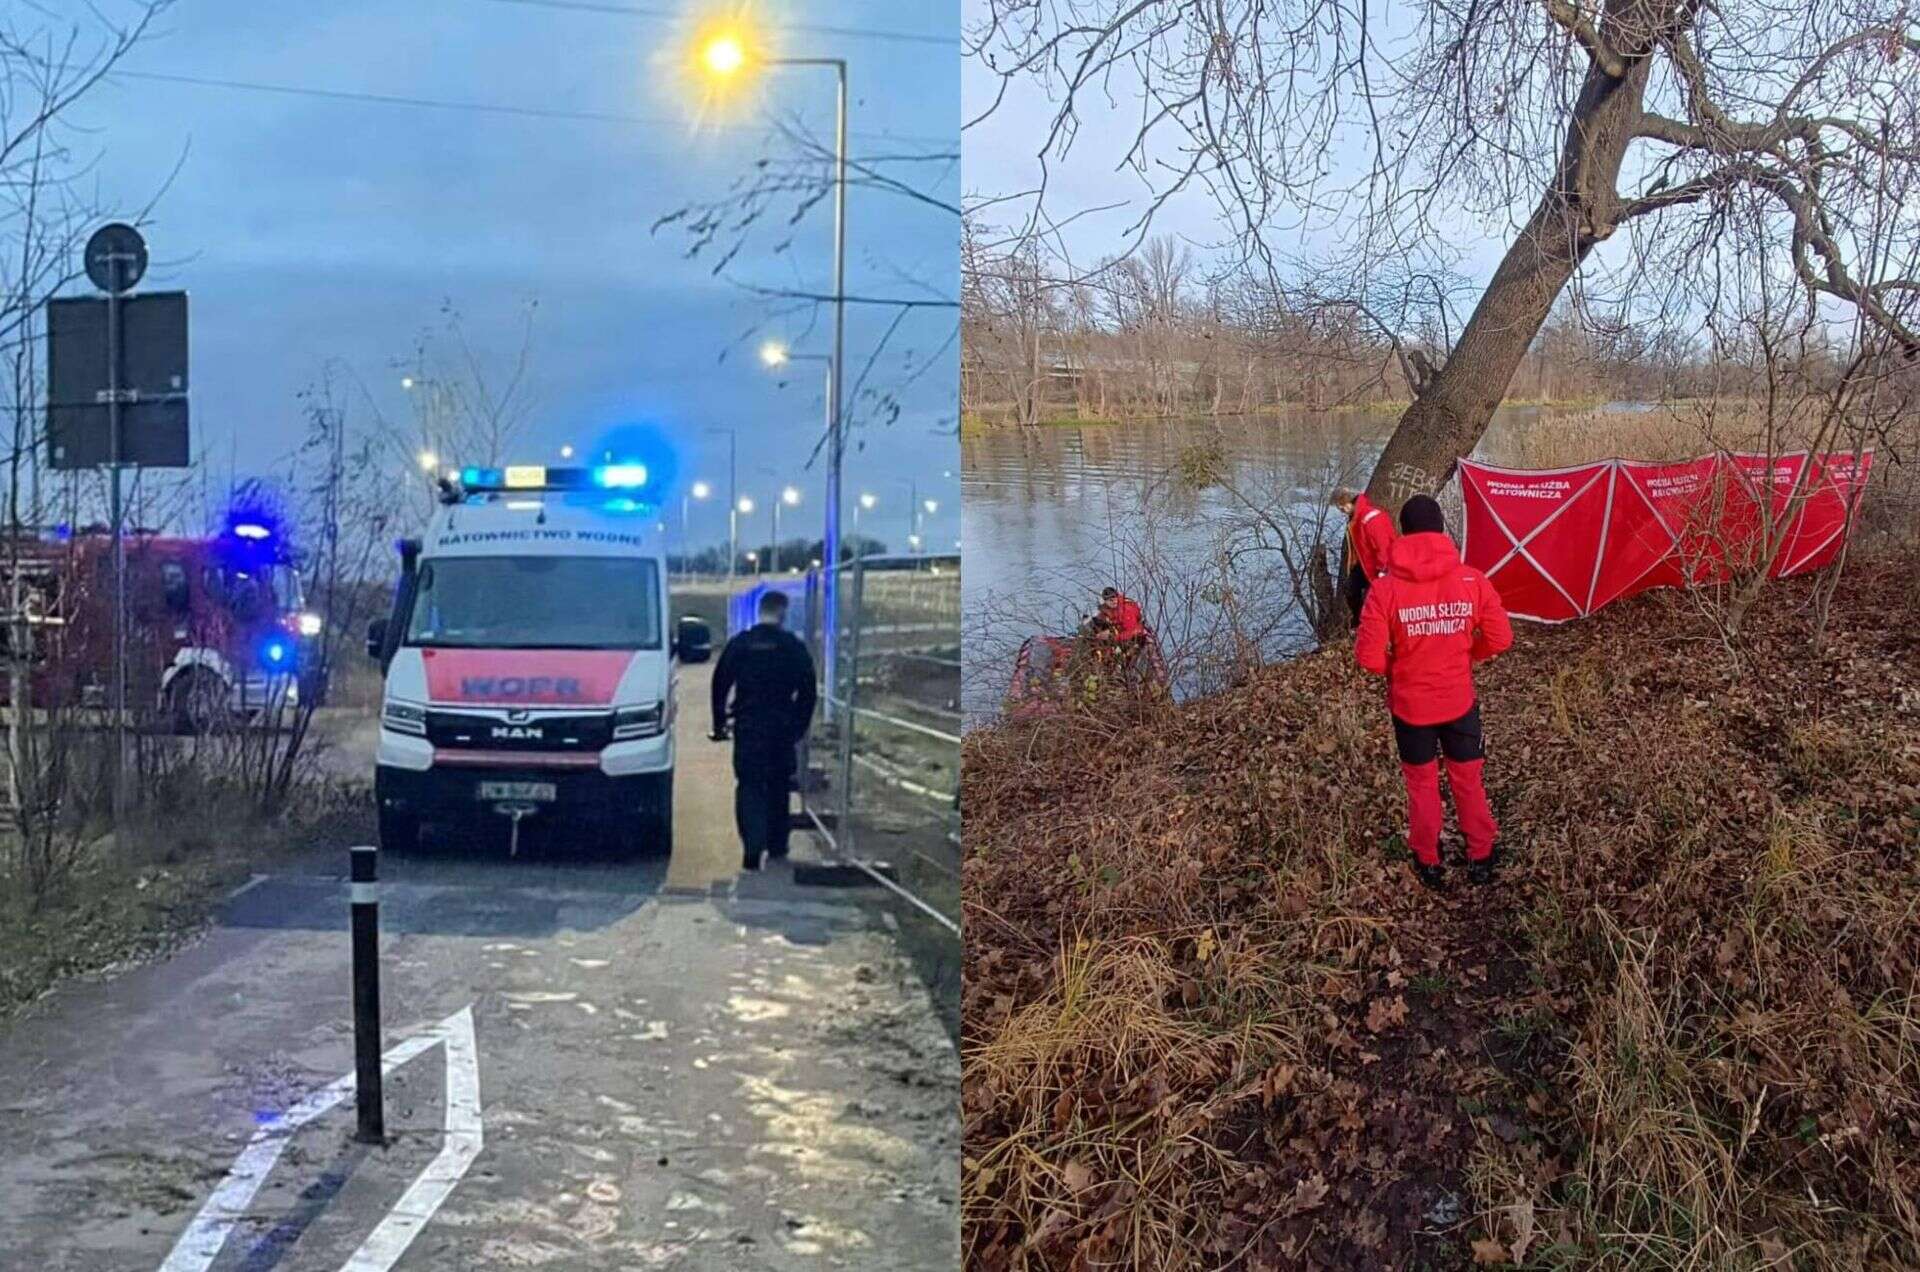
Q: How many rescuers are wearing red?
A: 3